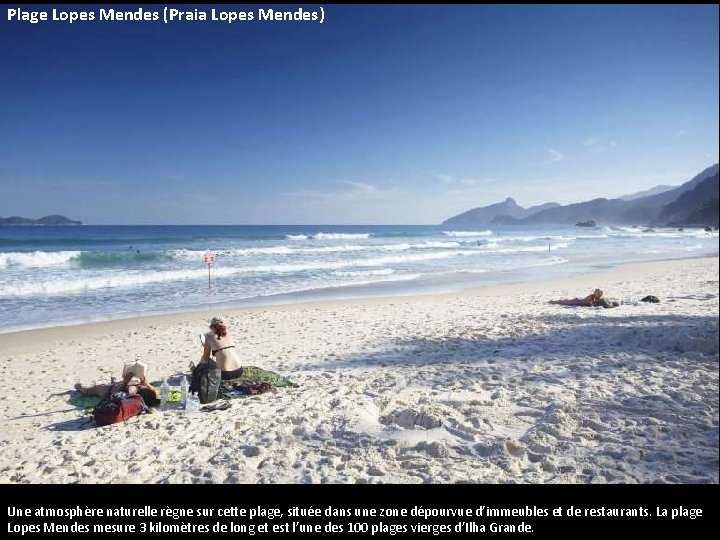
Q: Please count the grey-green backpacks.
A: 1